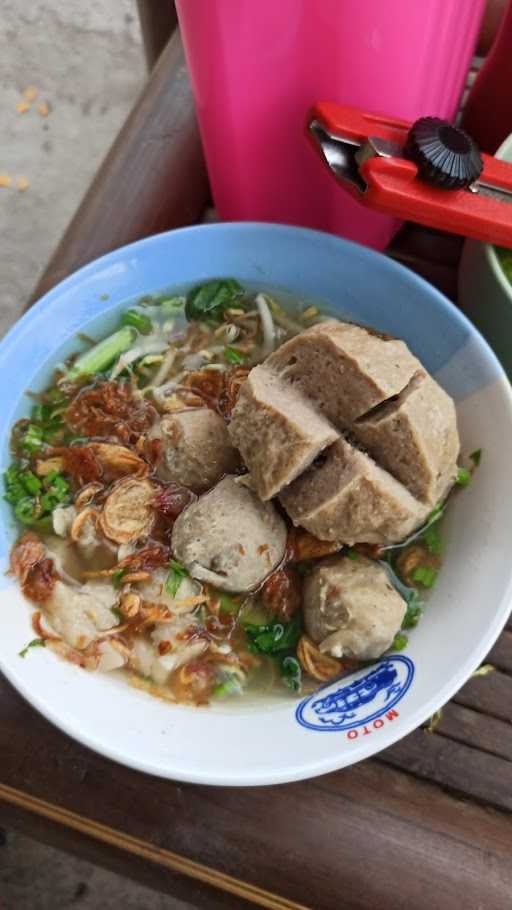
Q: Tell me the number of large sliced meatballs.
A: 1